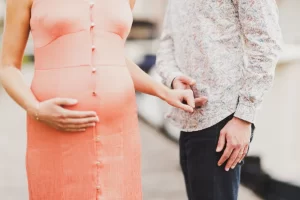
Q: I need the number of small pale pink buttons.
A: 8